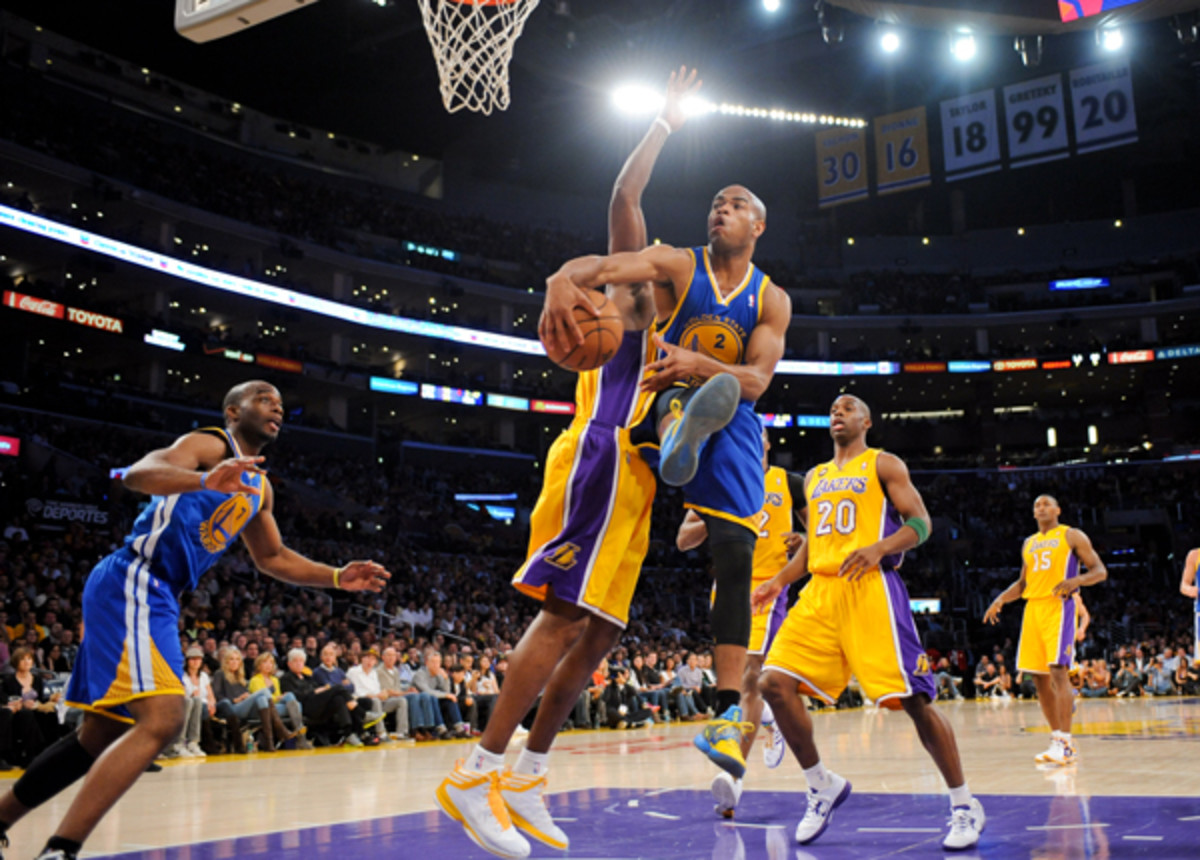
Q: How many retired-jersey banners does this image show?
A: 5